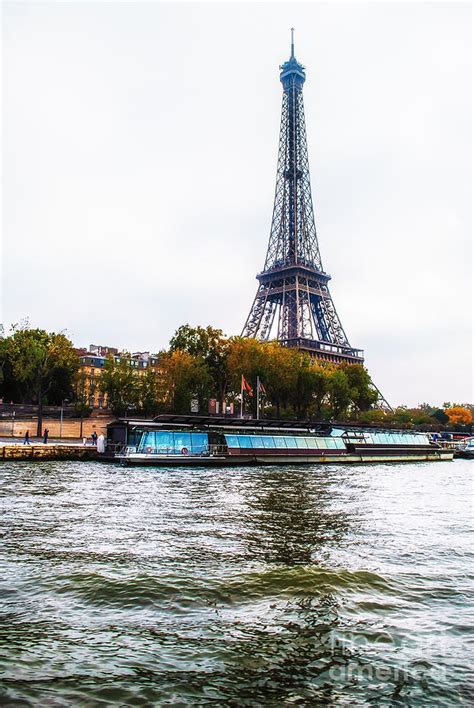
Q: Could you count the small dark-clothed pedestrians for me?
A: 3